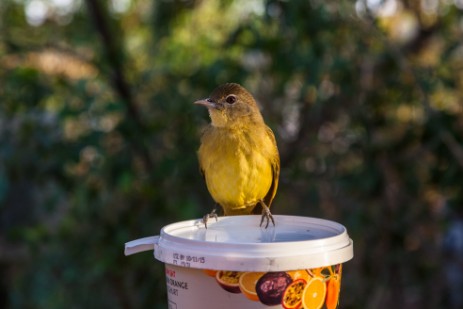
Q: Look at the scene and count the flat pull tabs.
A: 1